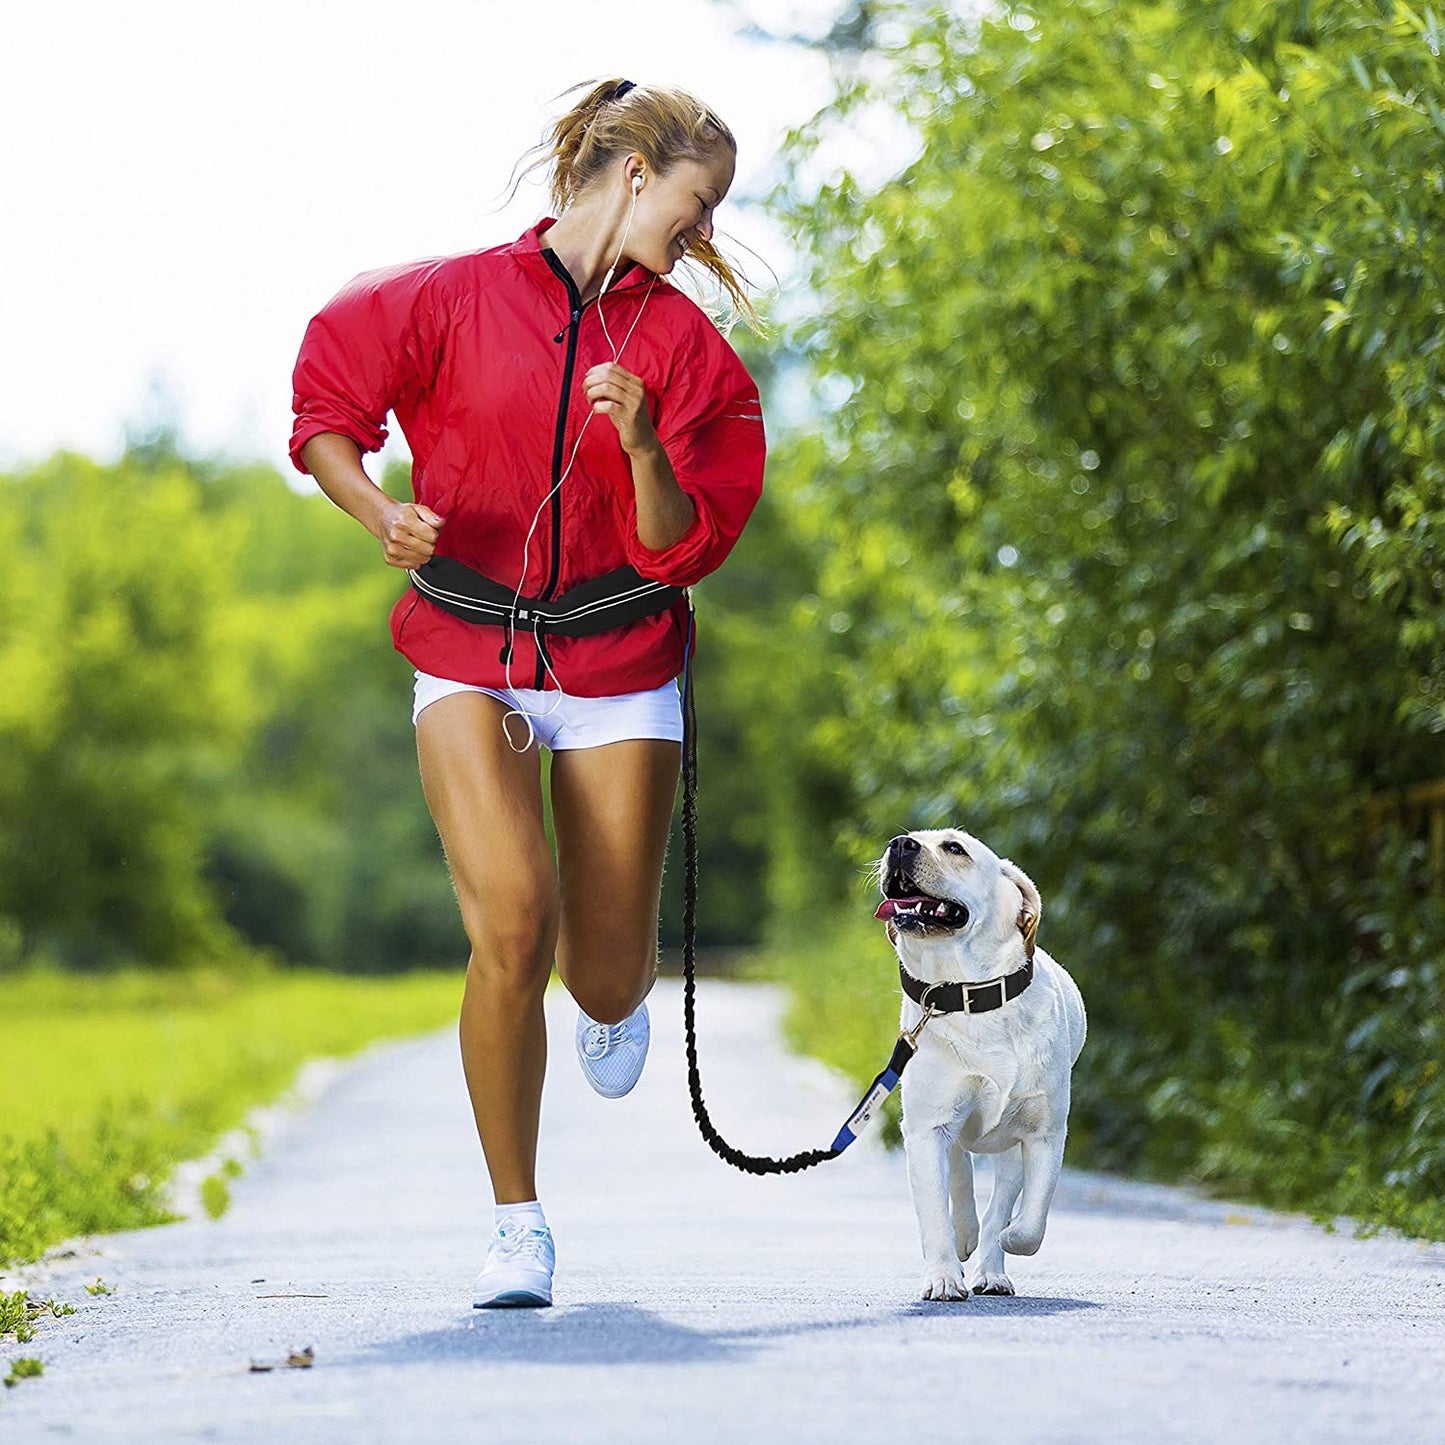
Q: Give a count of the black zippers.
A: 3